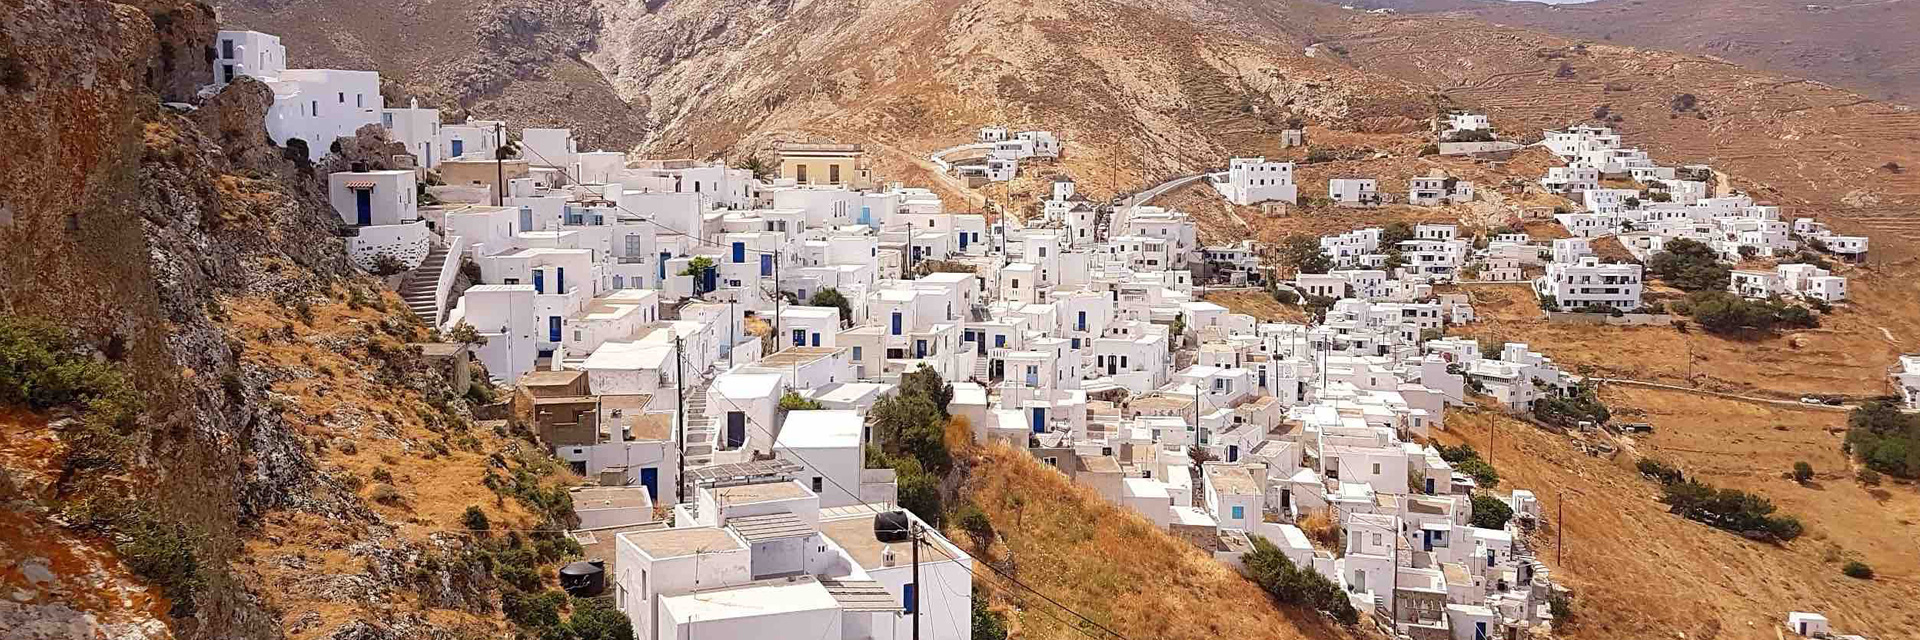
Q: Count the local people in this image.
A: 0